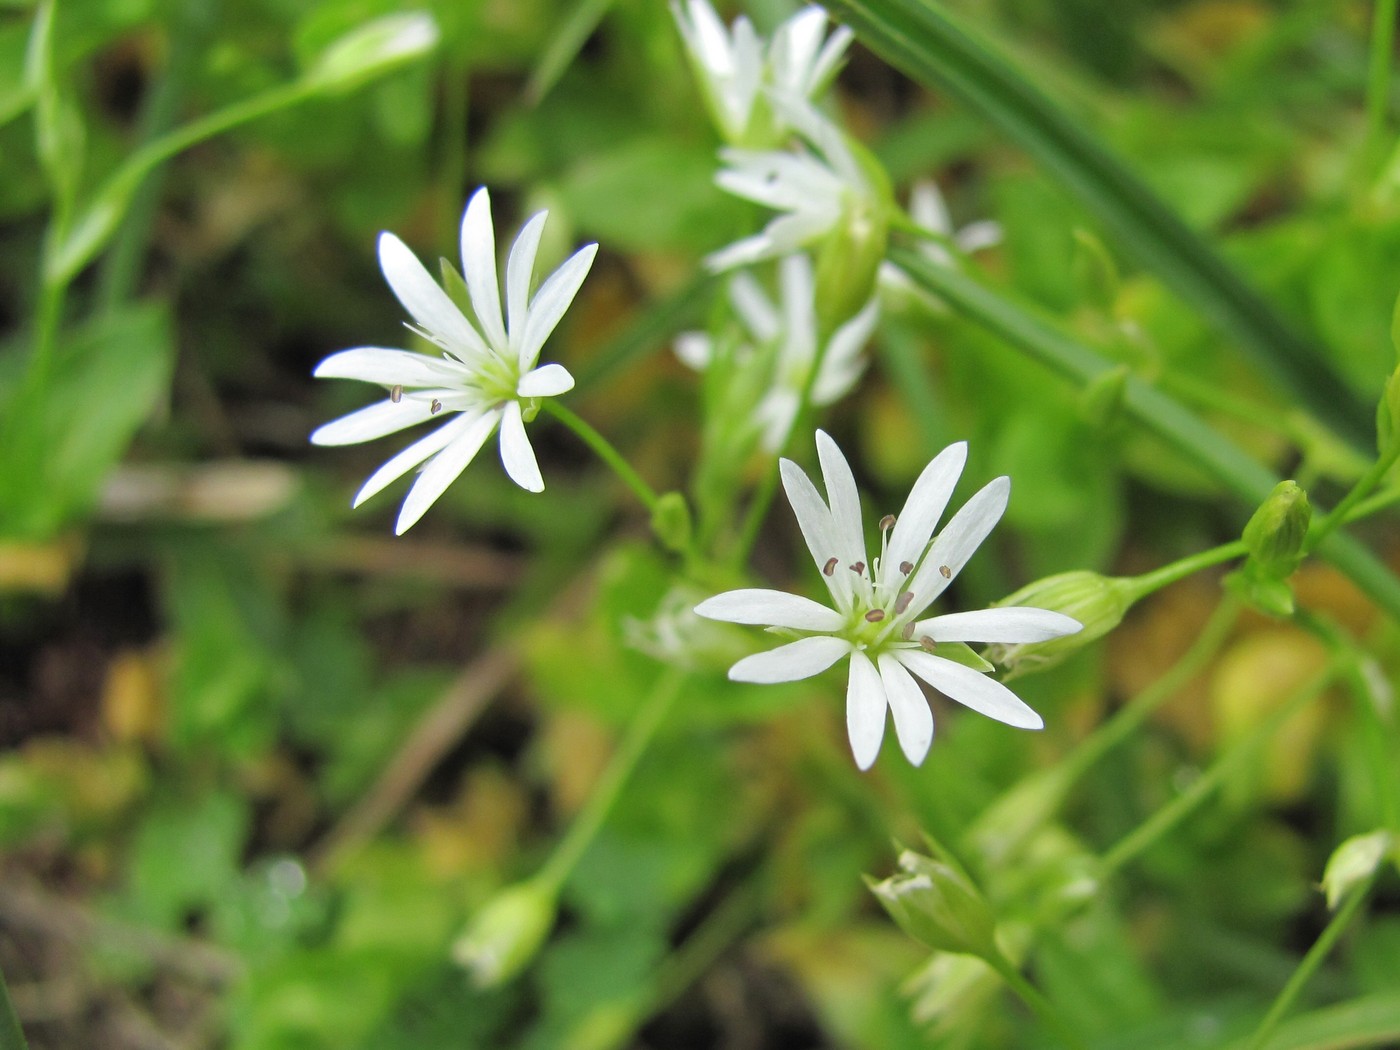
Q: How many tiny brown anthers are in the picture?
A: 11